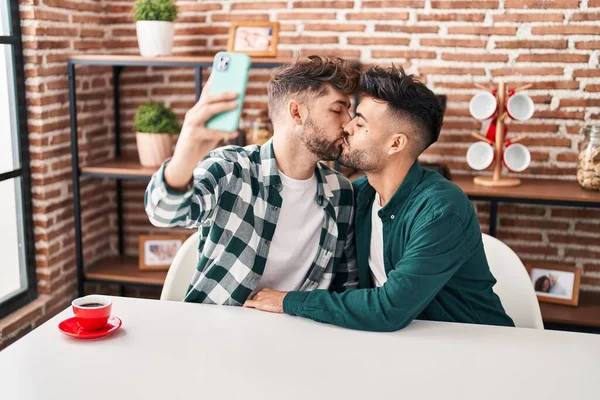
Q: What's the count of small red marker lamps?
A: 0